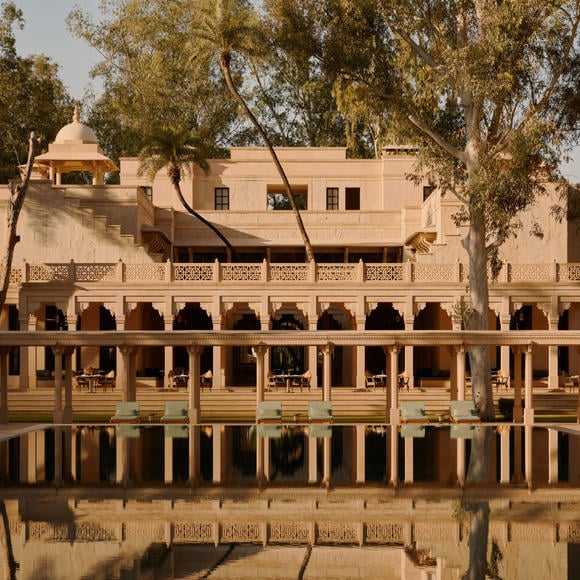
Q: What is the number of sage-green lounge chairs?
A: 6